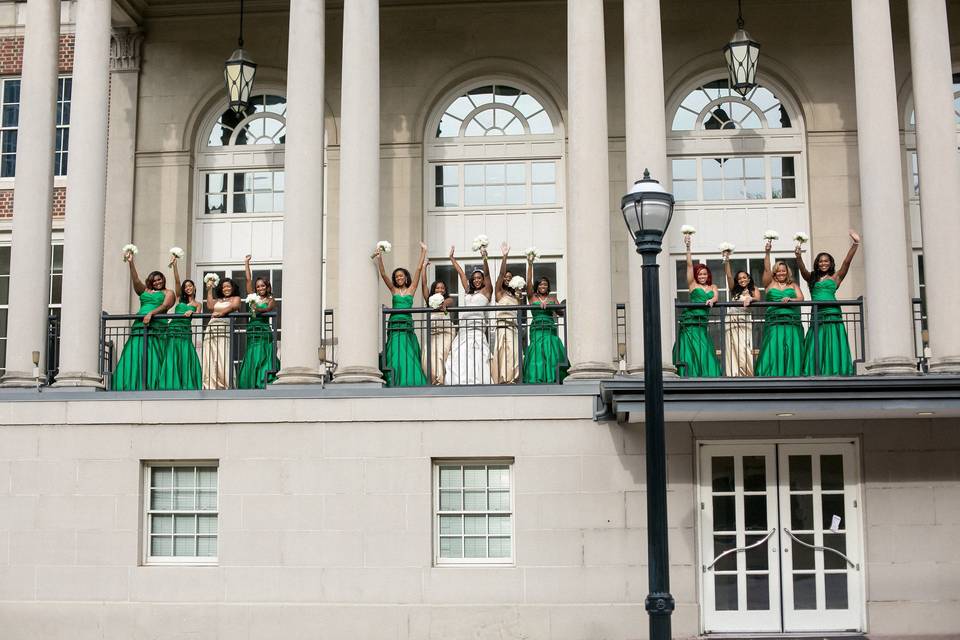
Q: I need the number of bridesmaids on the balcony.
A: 12